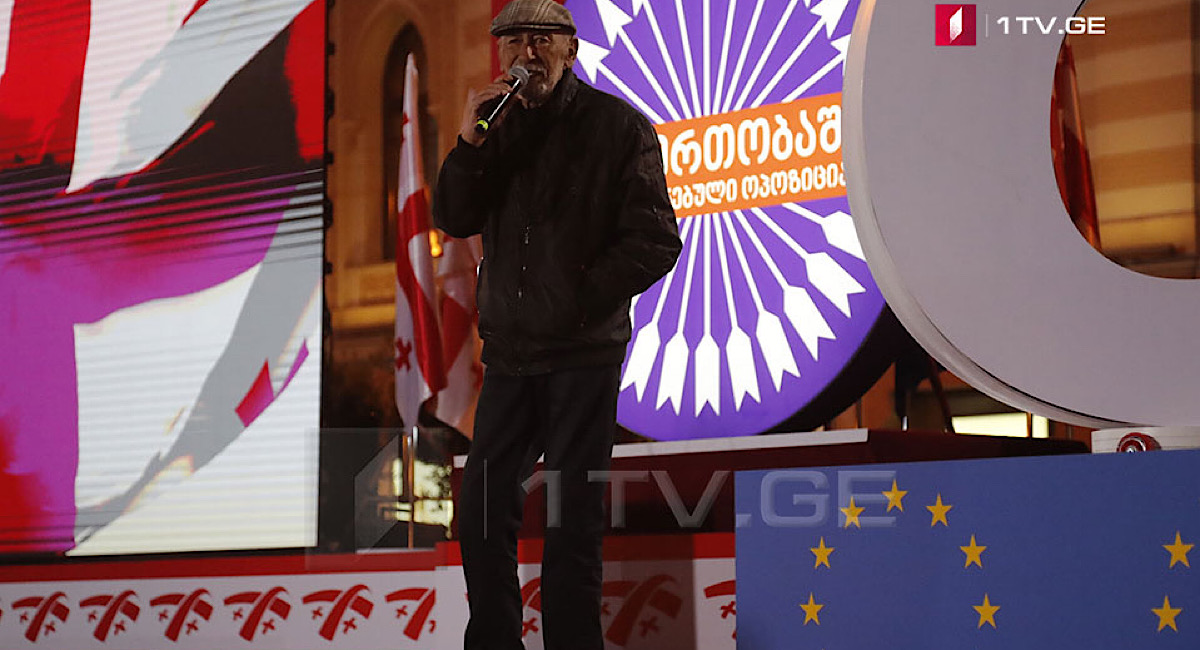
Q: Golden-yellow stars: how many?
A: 9